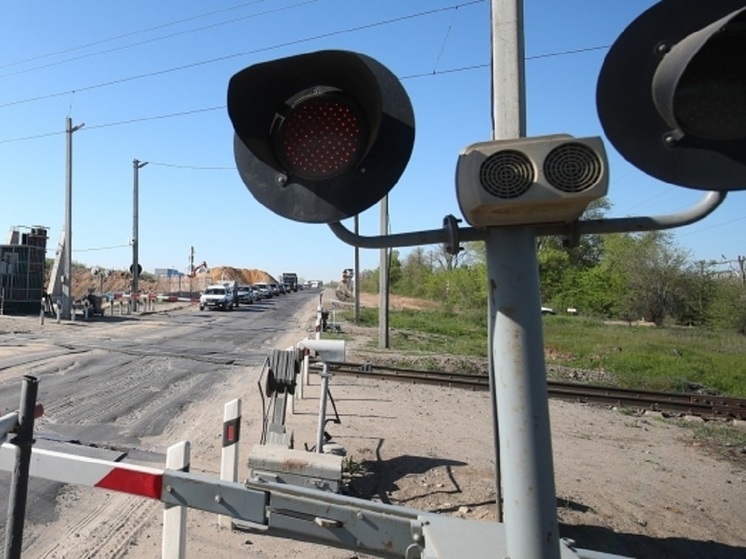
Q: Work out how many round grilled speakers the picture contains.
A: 2